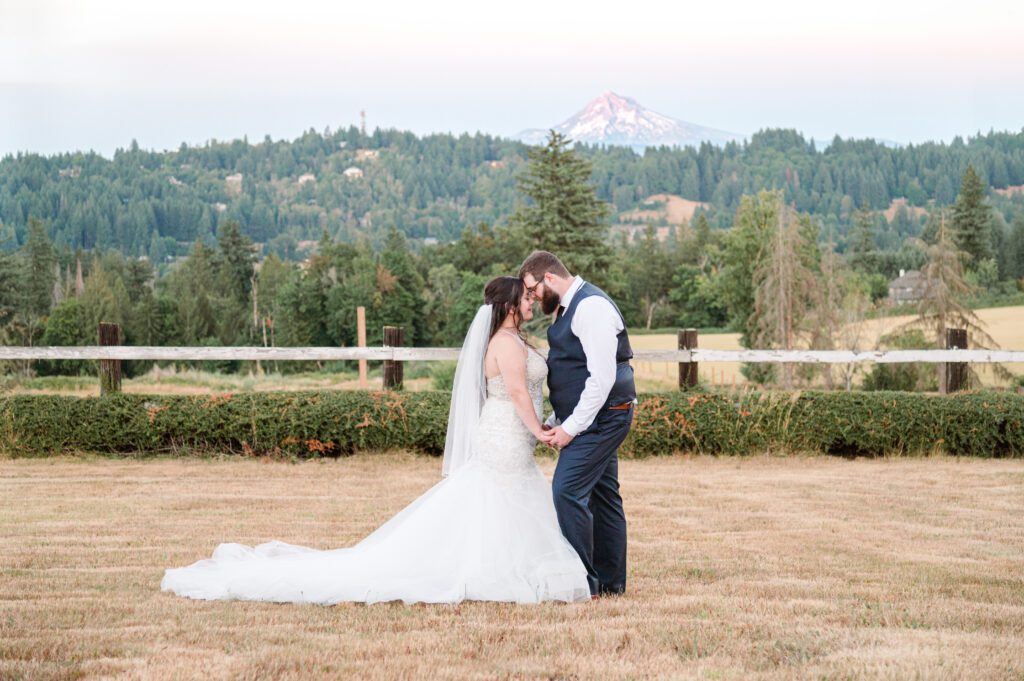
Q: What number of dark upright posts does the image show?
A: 4